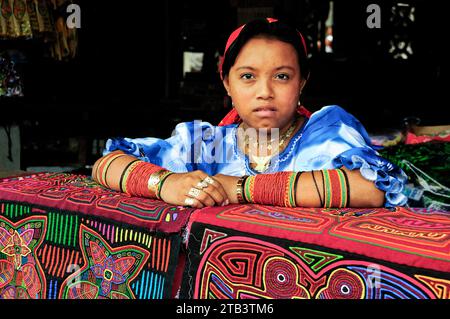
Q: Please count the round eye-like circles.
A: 2